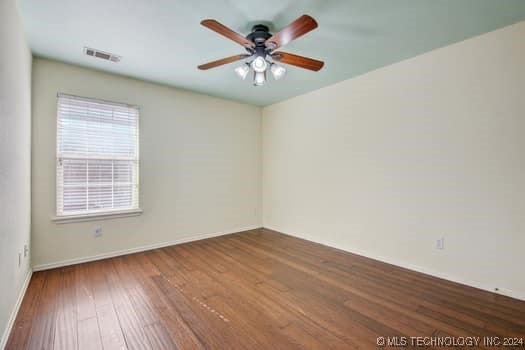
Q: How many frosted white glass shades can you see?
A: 4